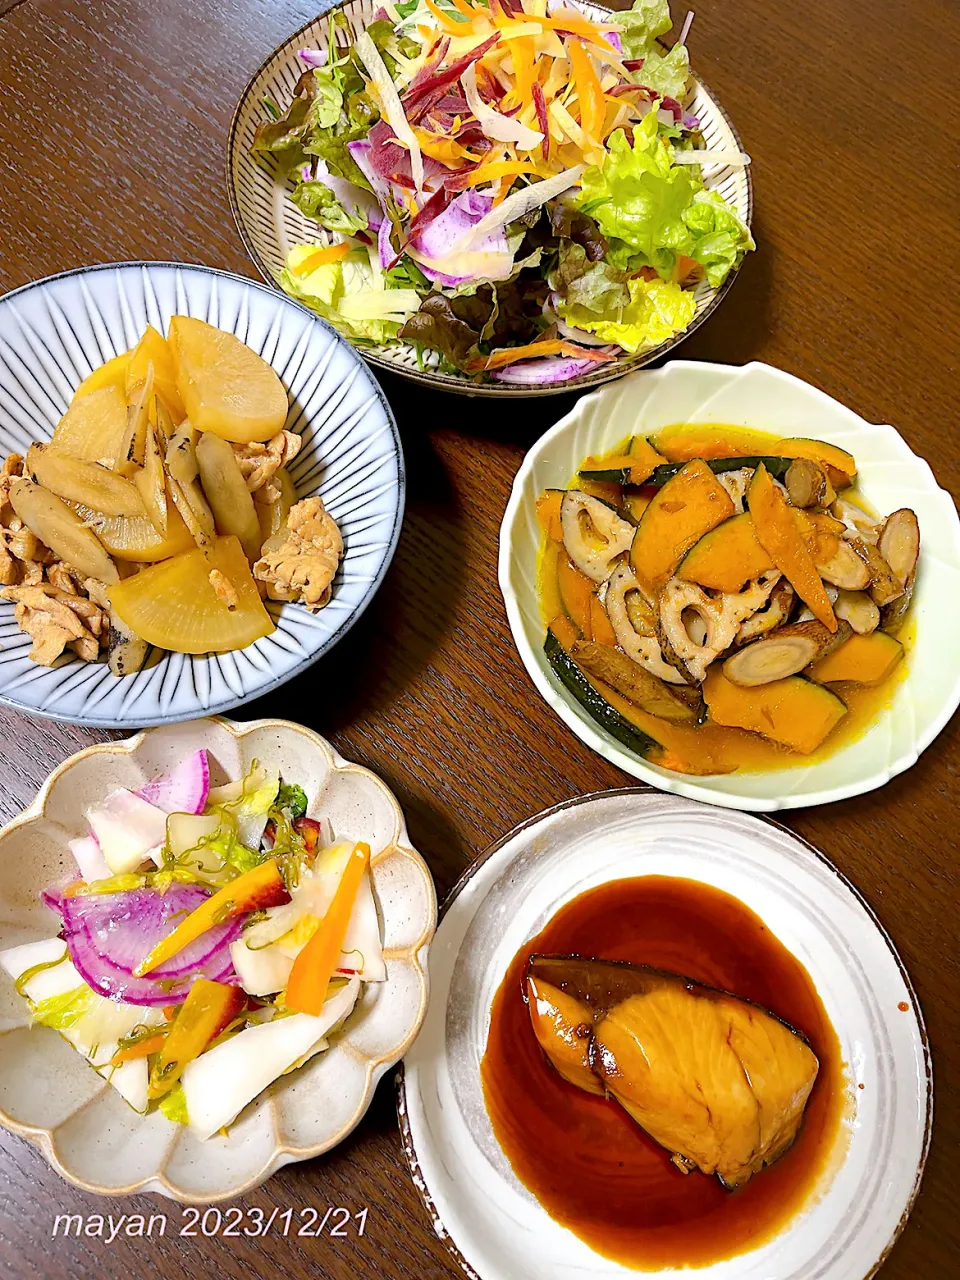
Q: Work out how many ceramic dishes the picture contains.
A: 5